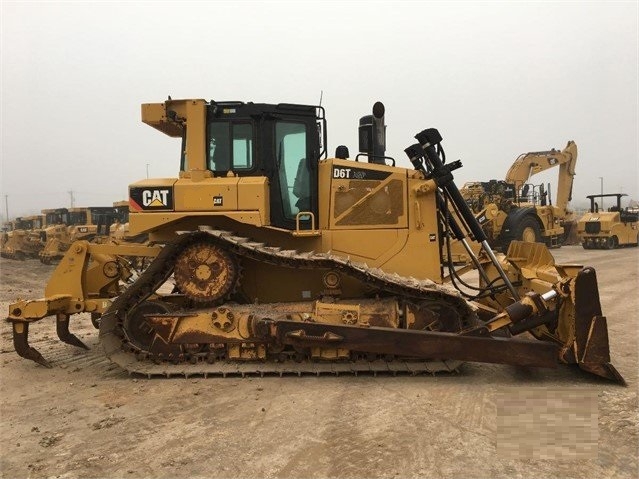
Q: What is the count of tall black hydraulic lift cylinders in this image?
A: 2